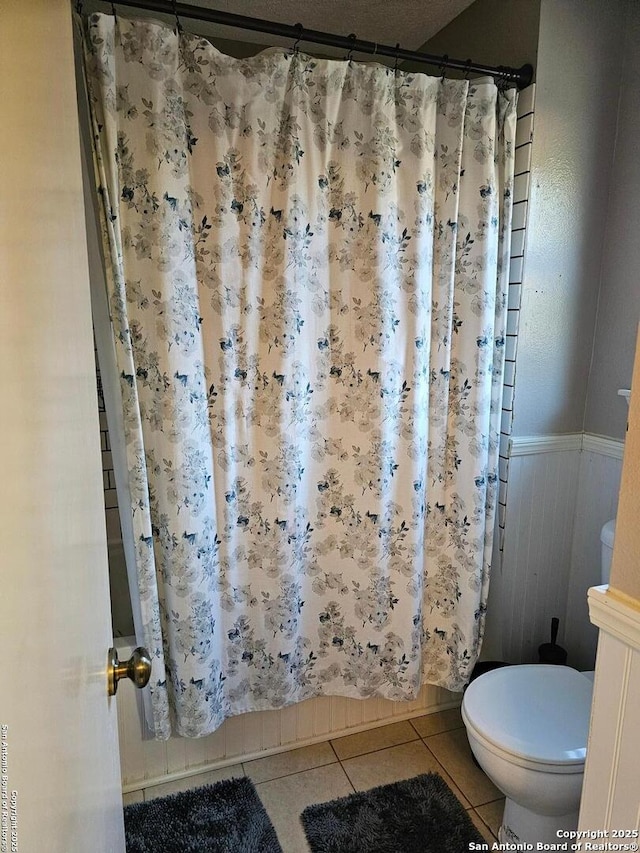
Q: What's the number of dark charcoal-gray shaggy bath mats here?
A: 2